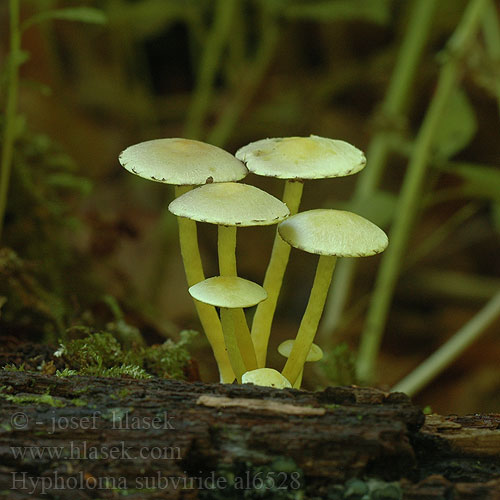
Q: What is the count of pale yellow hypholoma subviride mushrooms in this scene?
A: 7